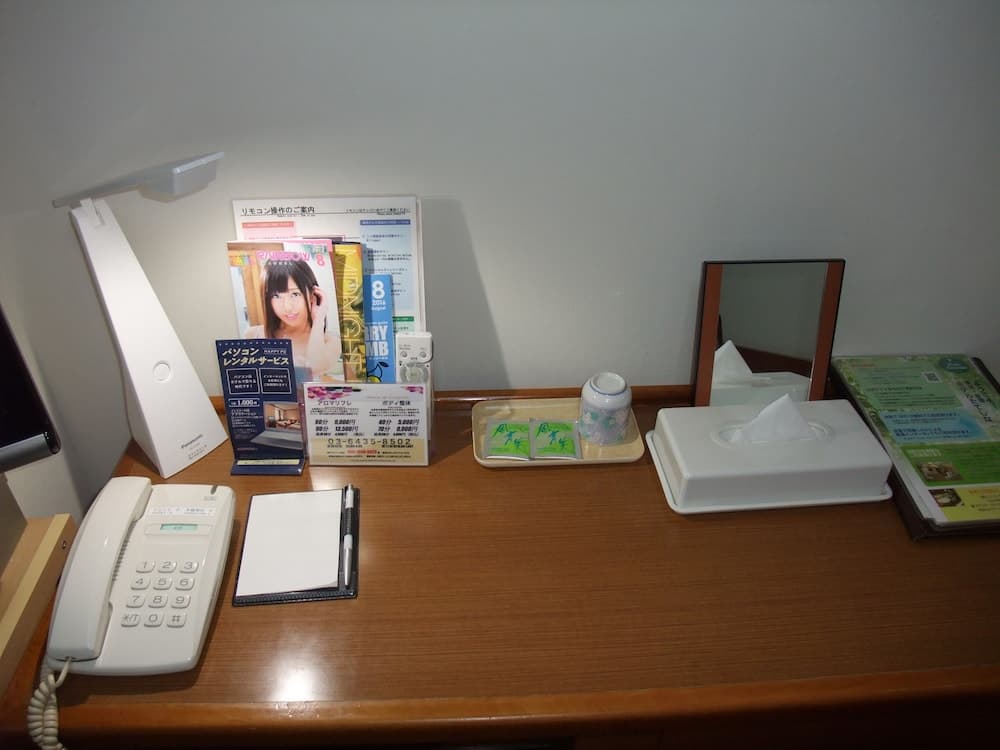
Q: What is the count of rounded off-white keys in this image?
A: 12